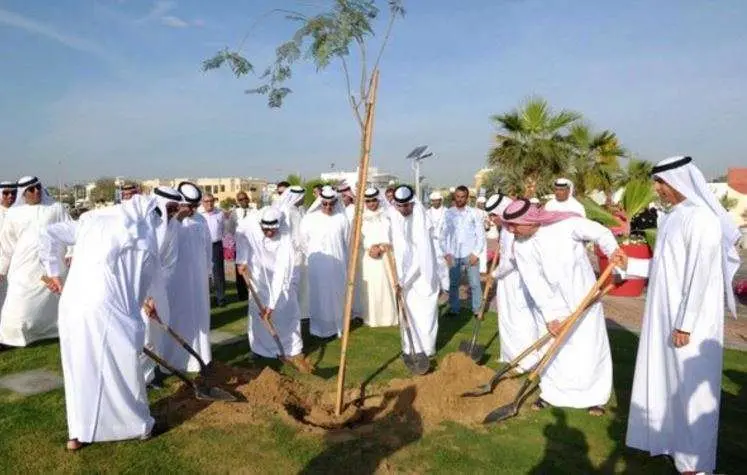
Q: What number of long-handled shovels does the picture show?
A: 7